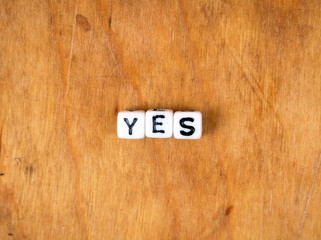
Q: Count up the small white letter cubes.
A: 3